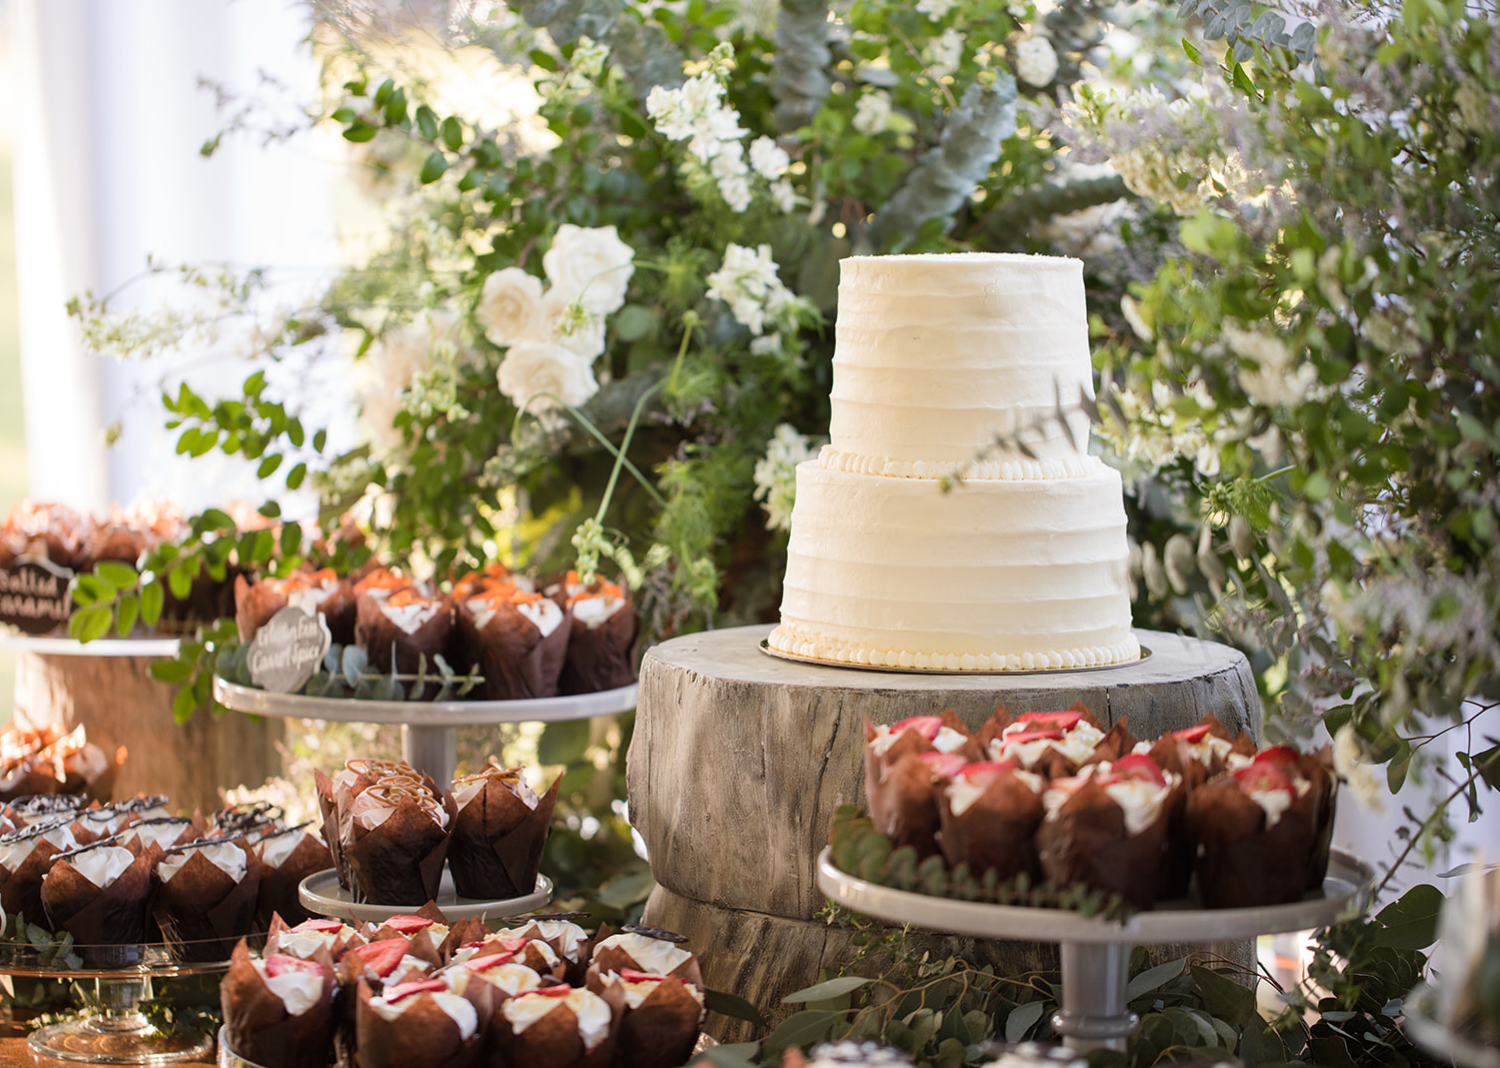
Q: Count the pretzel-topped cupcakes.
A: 3